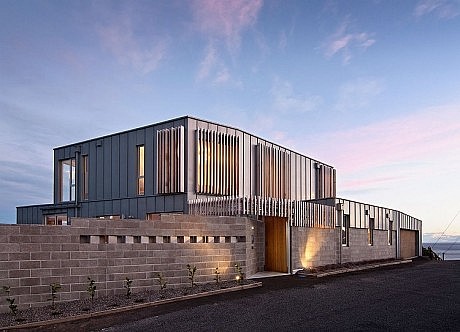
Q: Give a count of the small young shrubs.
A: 8